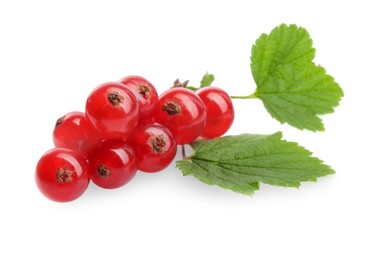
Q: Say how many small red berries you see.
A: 8